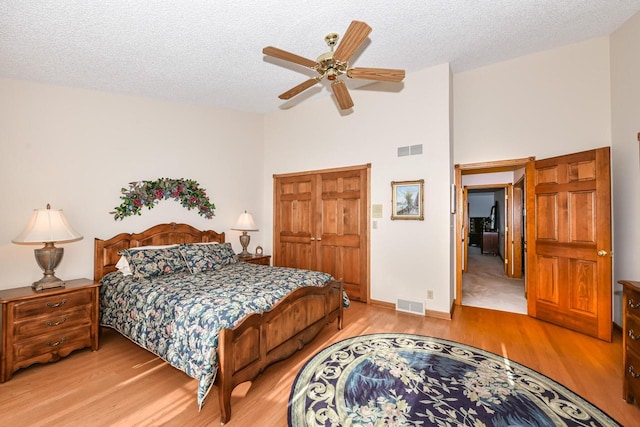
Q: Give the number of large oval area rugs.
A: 1